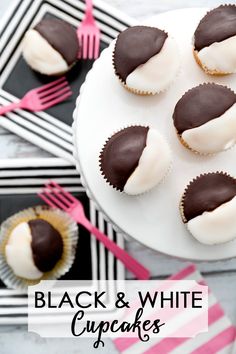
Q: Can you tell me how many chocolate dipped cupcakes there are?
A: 7